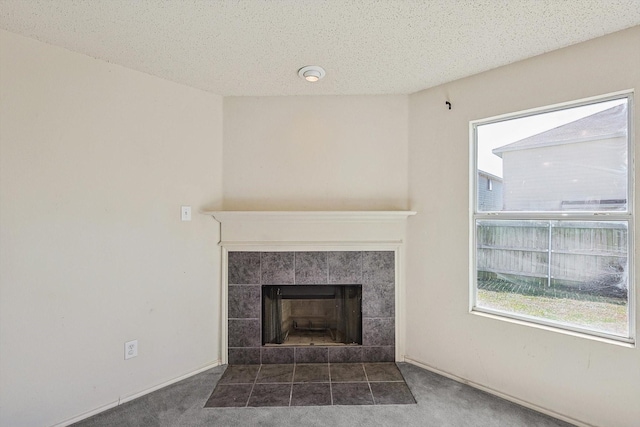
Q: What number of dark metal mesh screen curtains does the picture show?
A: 2